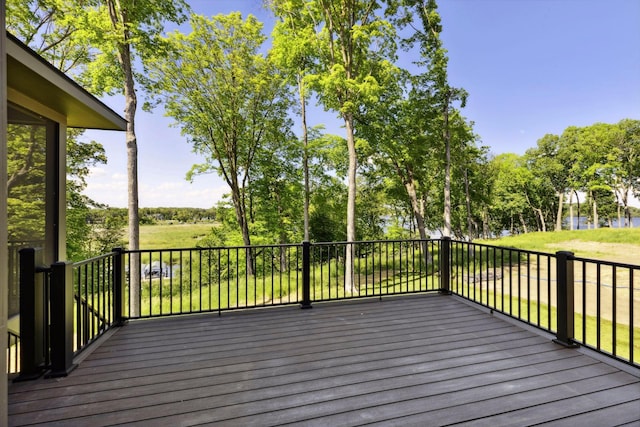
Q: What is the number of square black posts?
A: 6